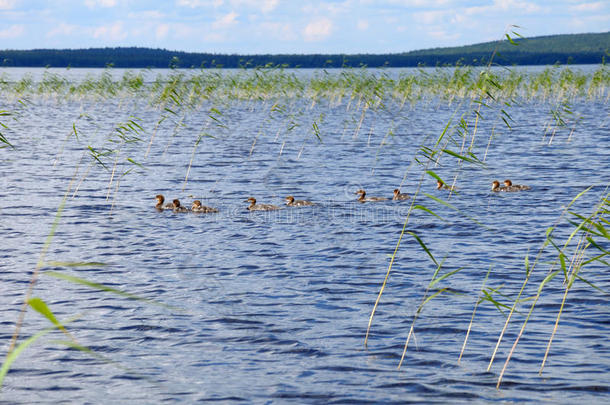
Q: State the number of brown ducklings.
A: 10